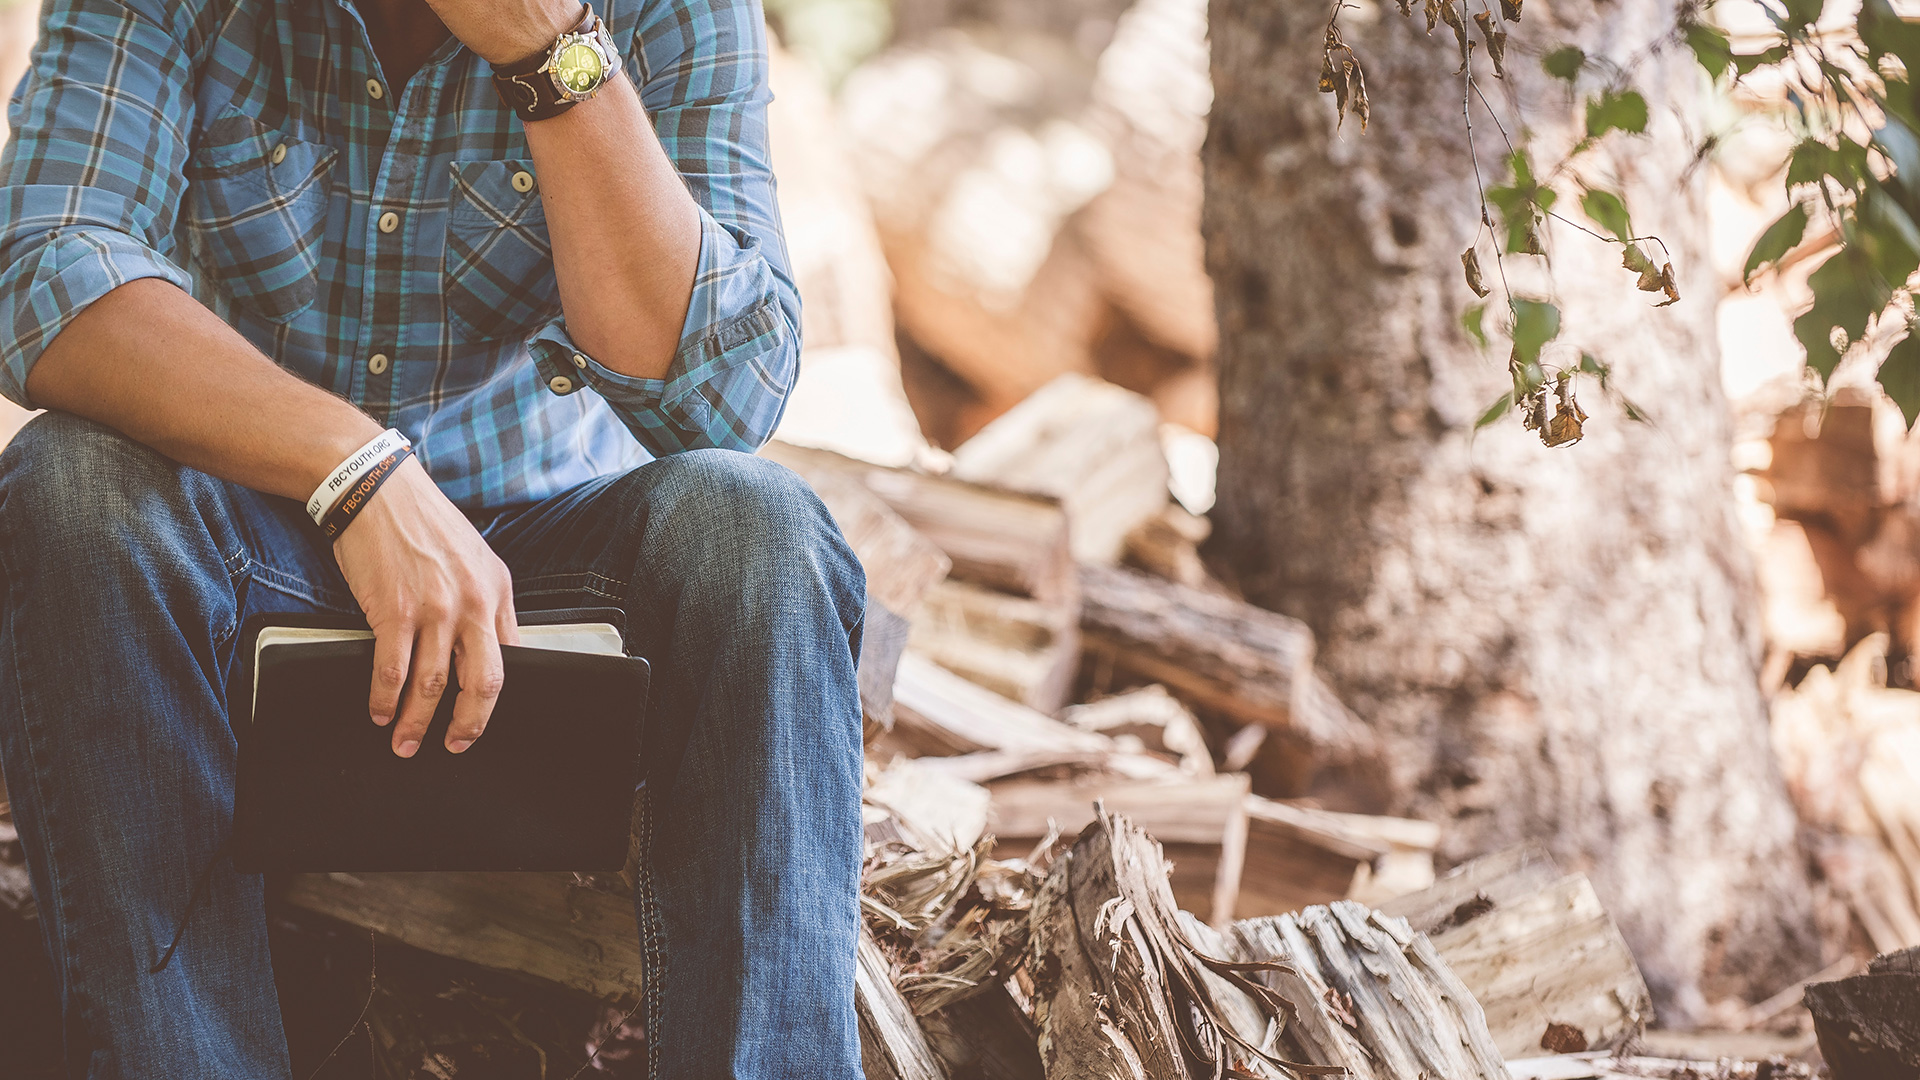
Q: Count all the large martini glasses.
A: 0